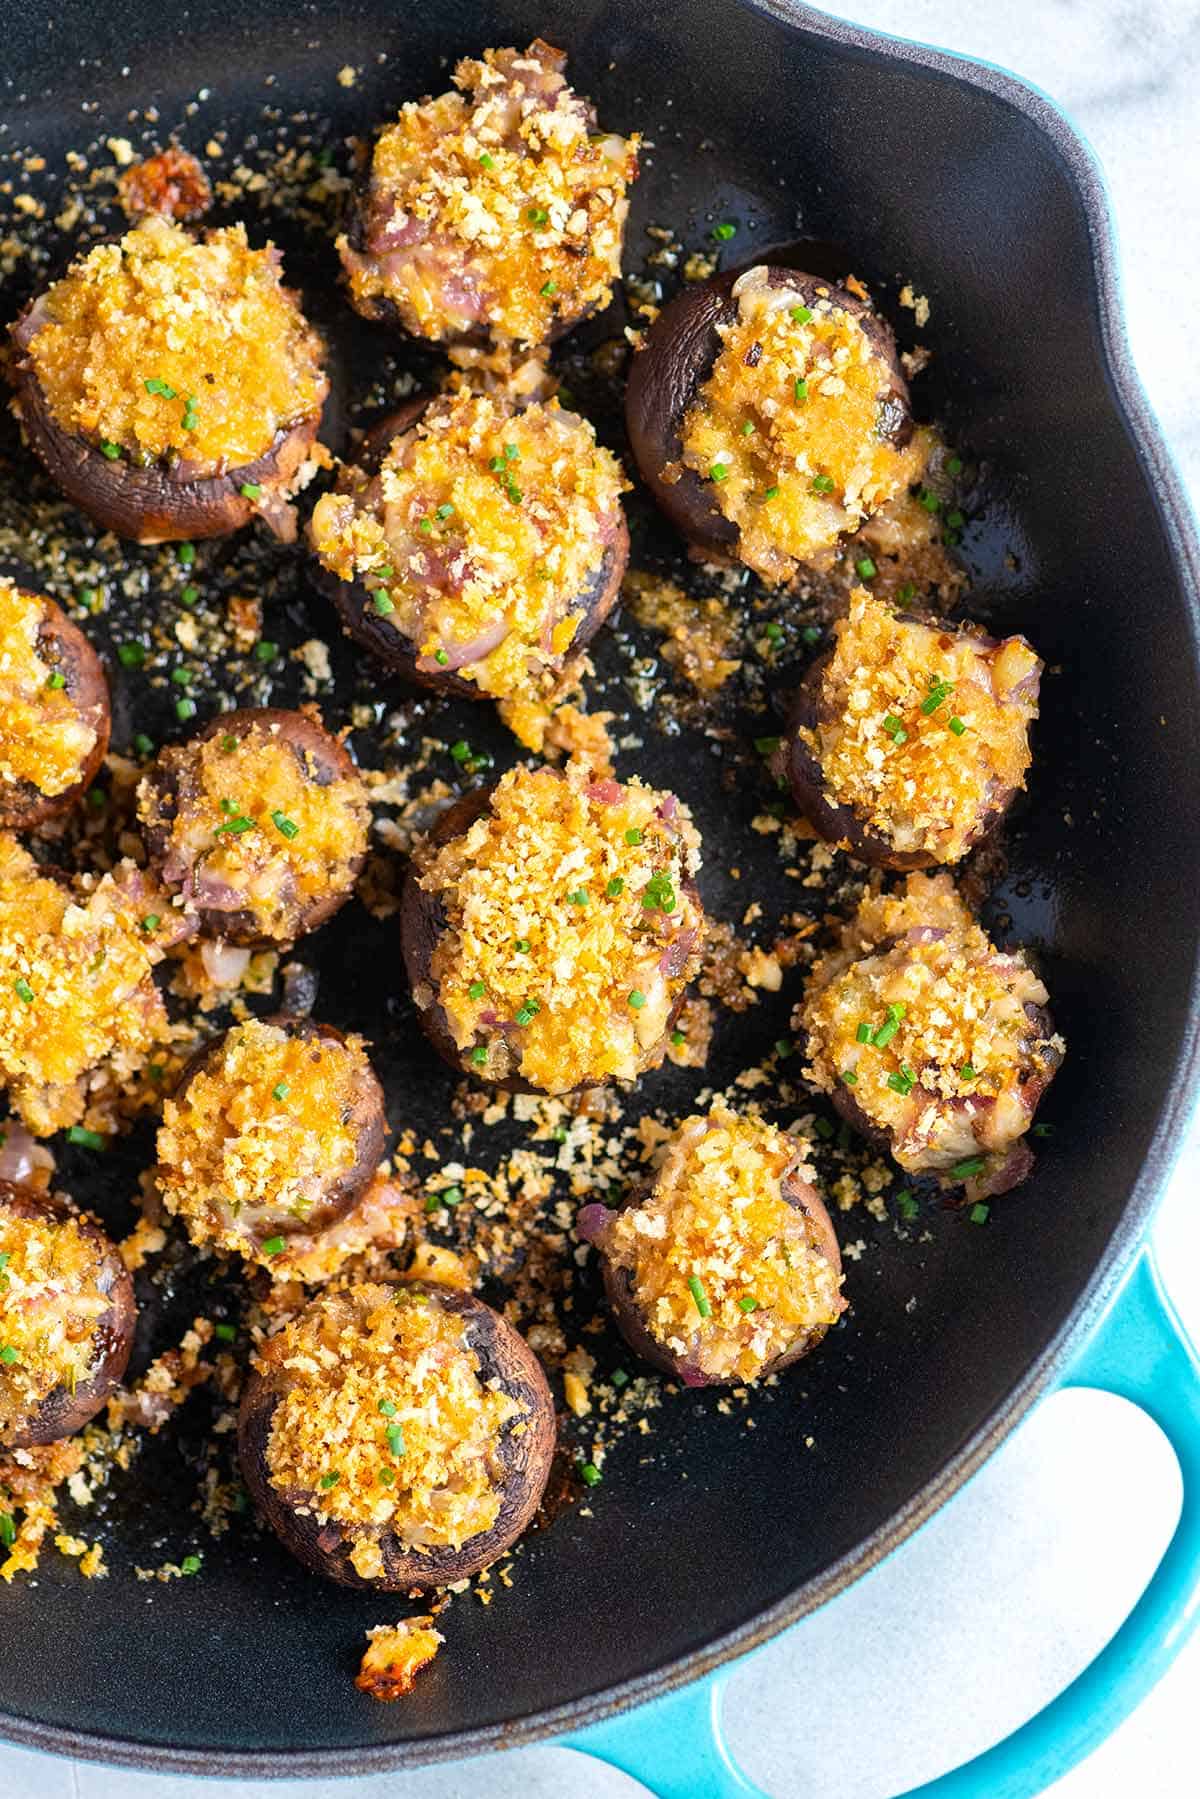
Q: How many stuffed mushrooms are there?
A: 14